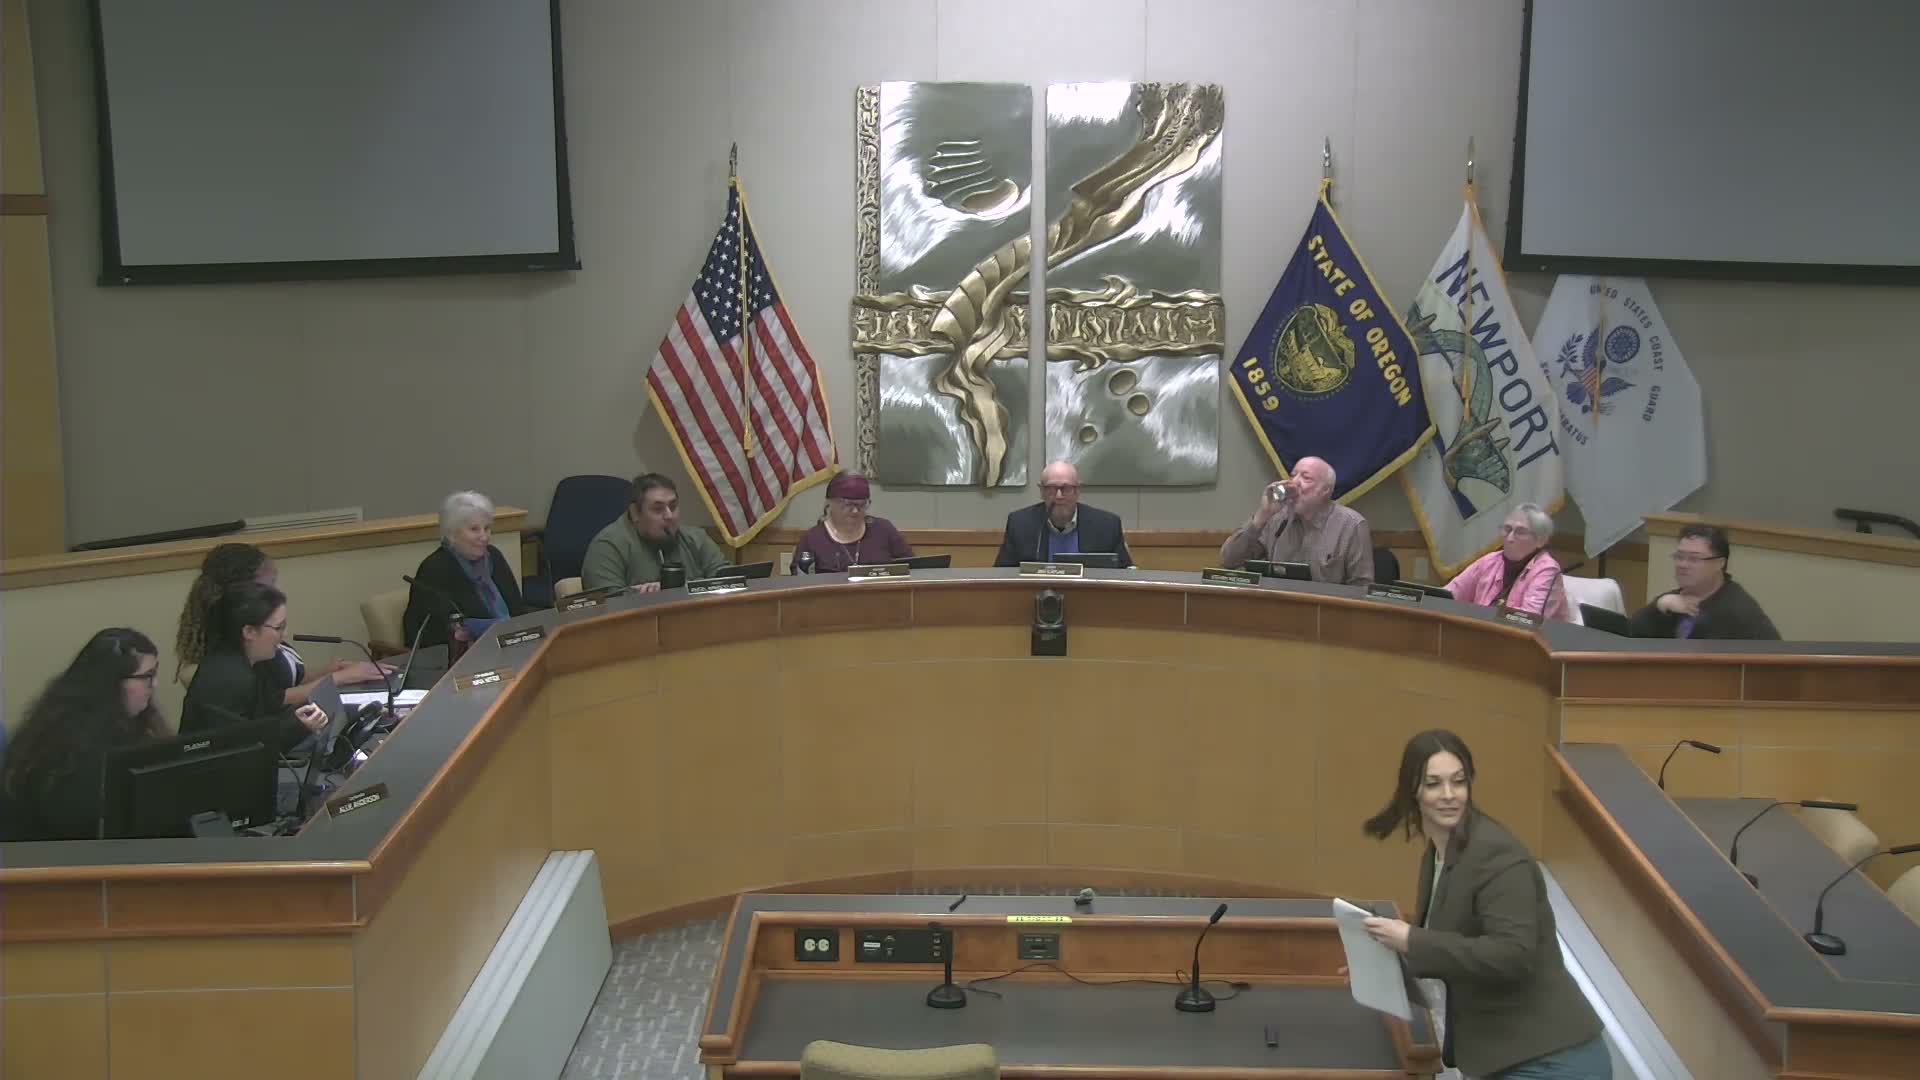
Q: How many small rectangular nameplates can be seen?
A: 10